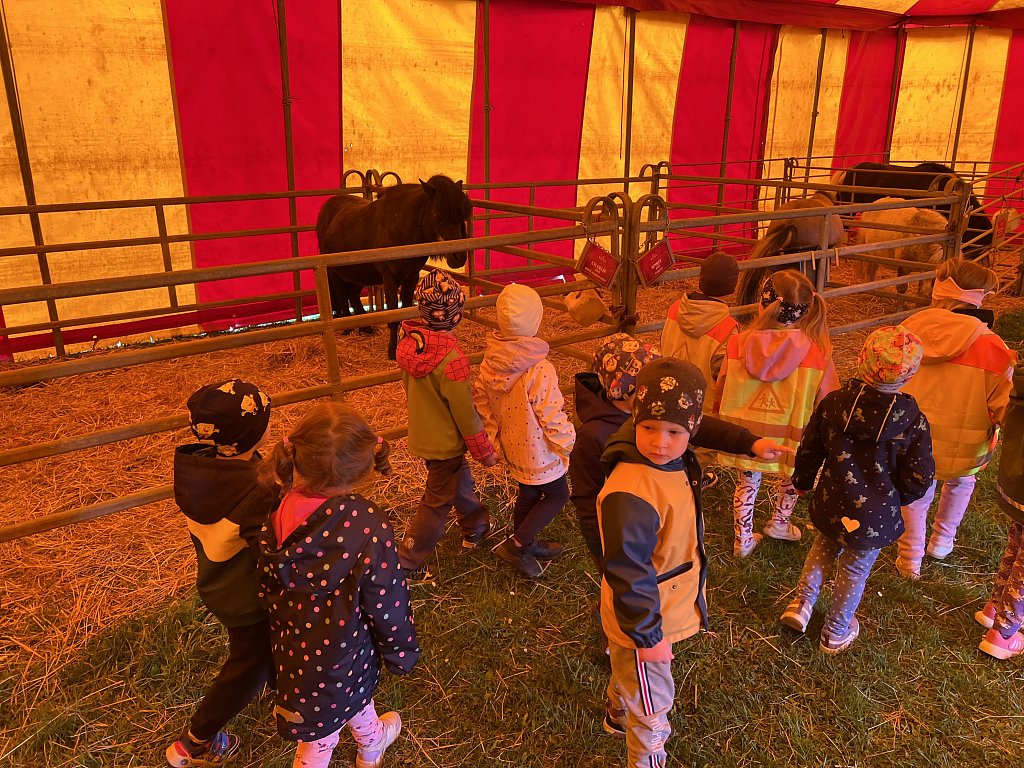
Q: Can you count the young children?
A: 11